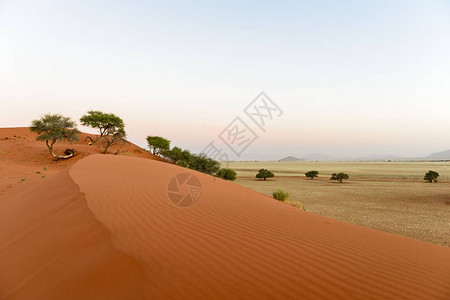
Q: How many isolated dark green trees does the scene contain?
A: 4